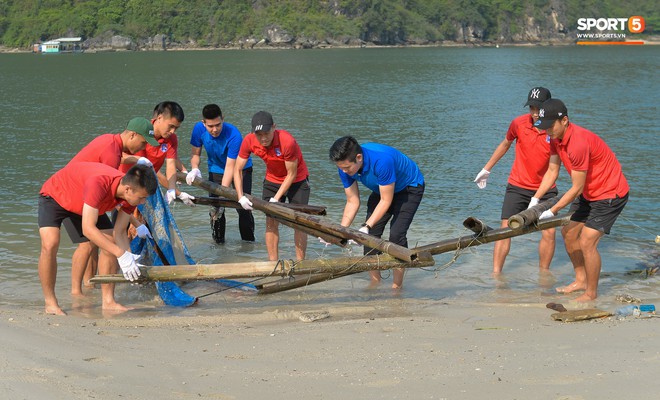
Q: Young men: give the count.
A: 8